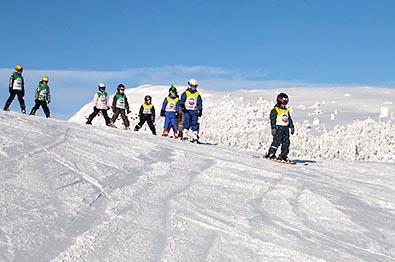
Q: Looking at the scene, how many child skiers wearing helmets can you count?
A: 8